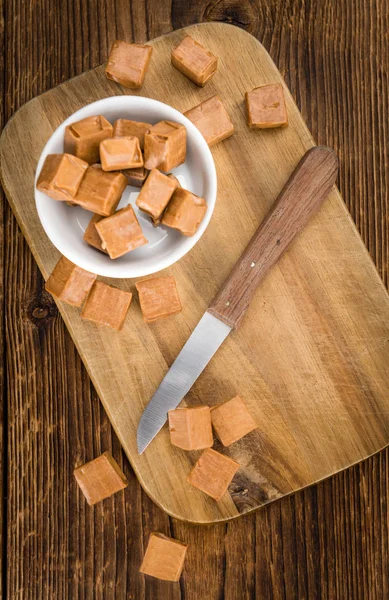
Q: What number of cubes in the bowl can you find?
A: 11